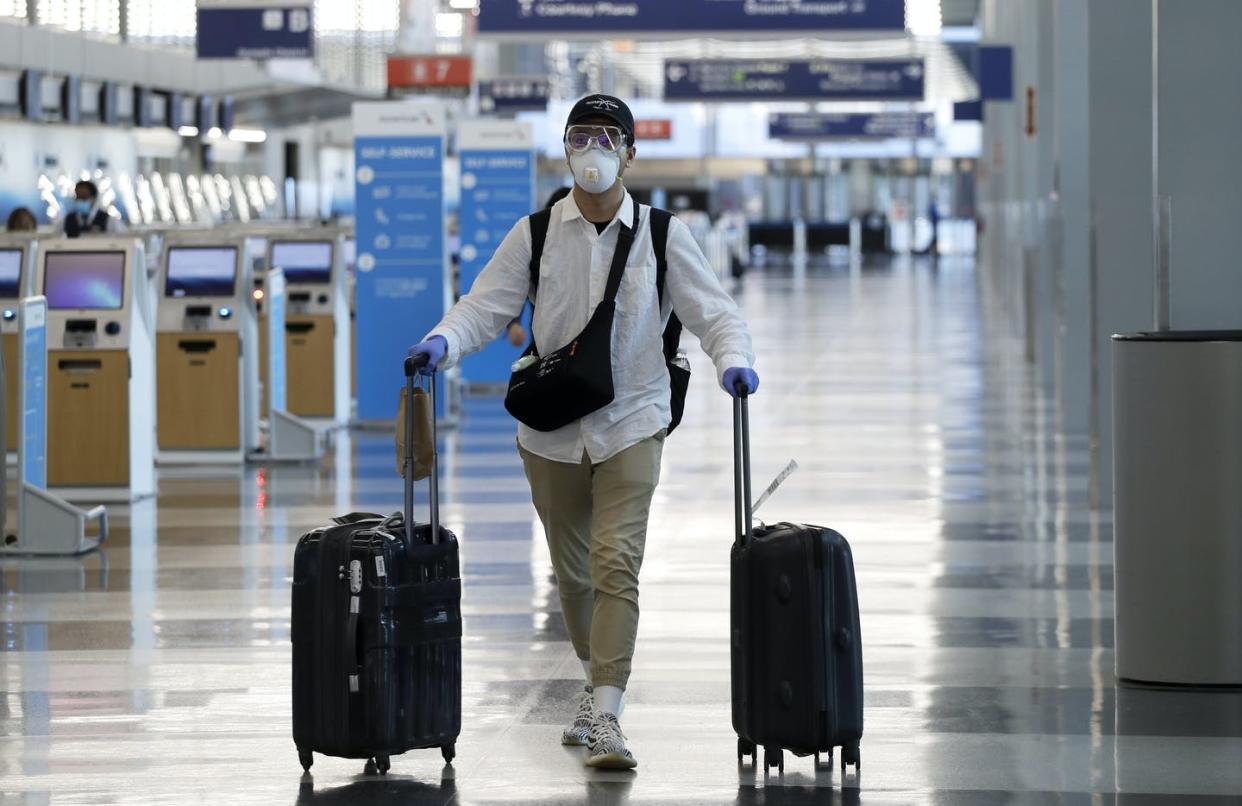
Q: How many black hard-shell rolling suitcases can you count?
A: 2